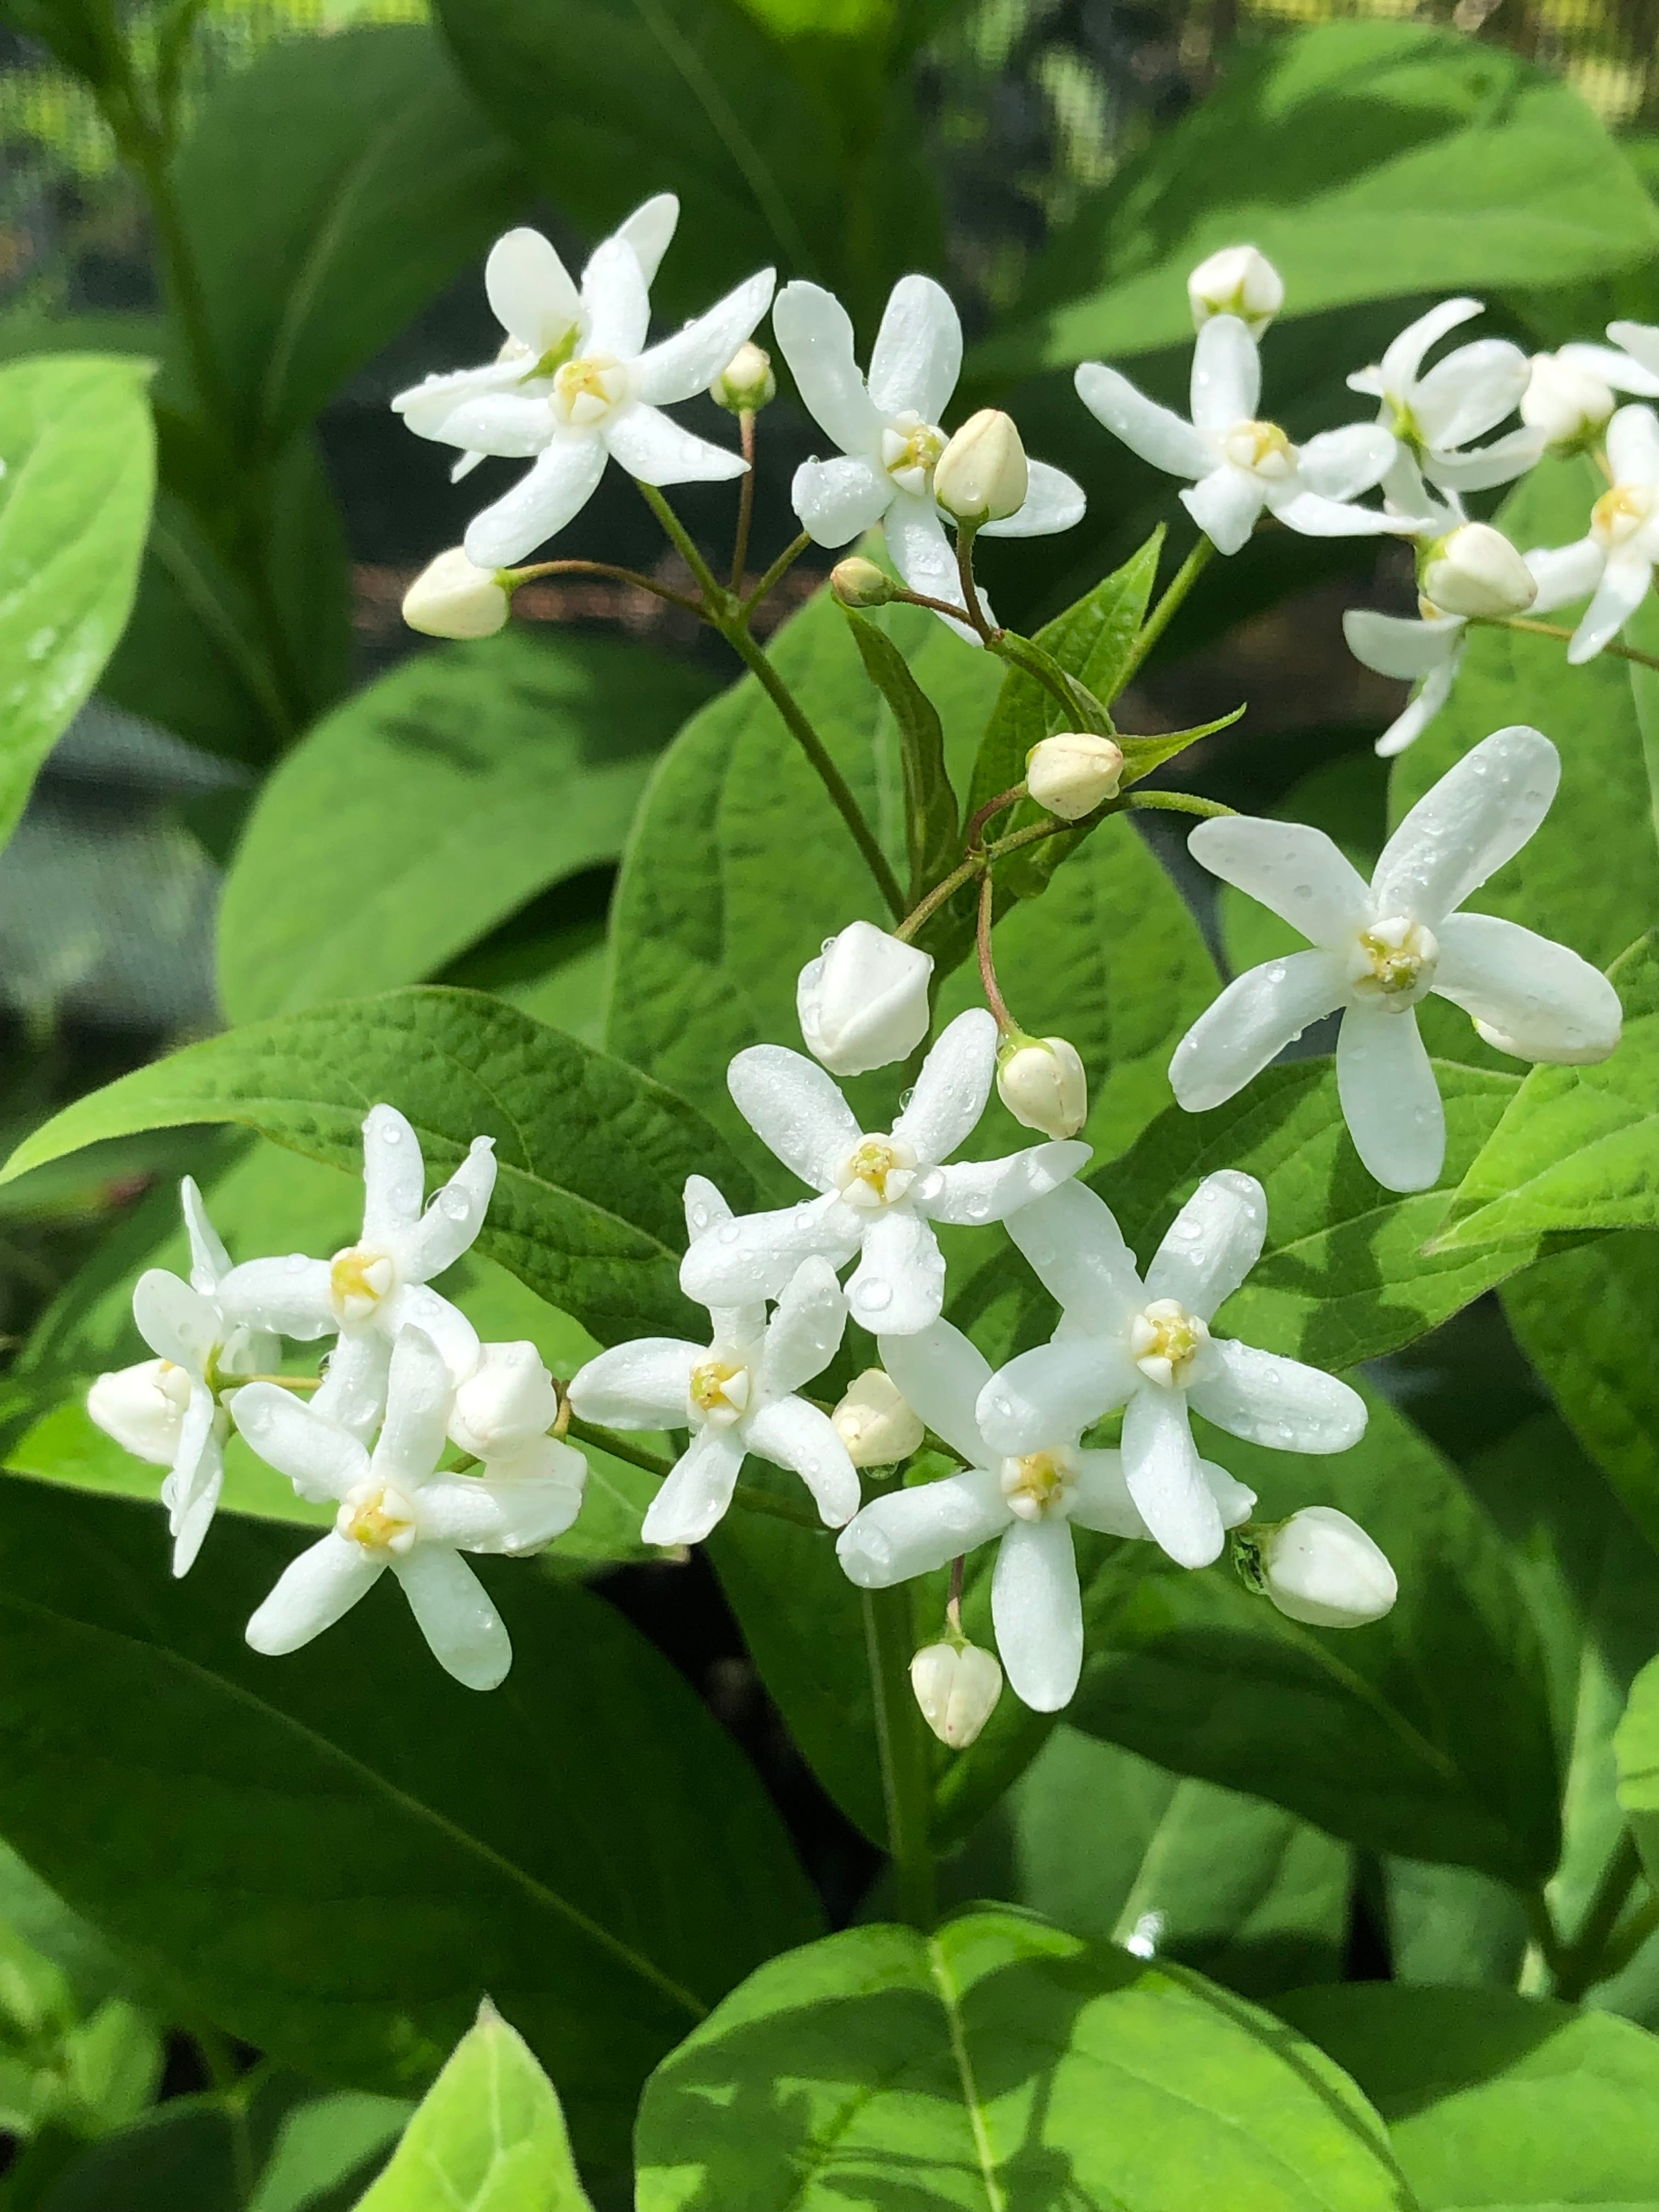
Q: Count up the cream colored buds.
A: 15